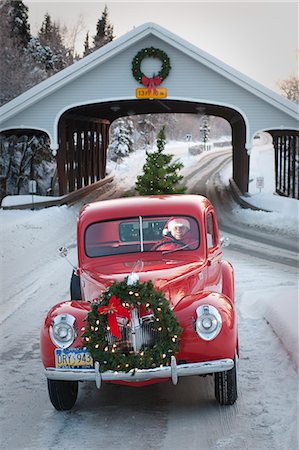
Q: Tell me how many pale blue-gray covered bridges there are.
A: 1